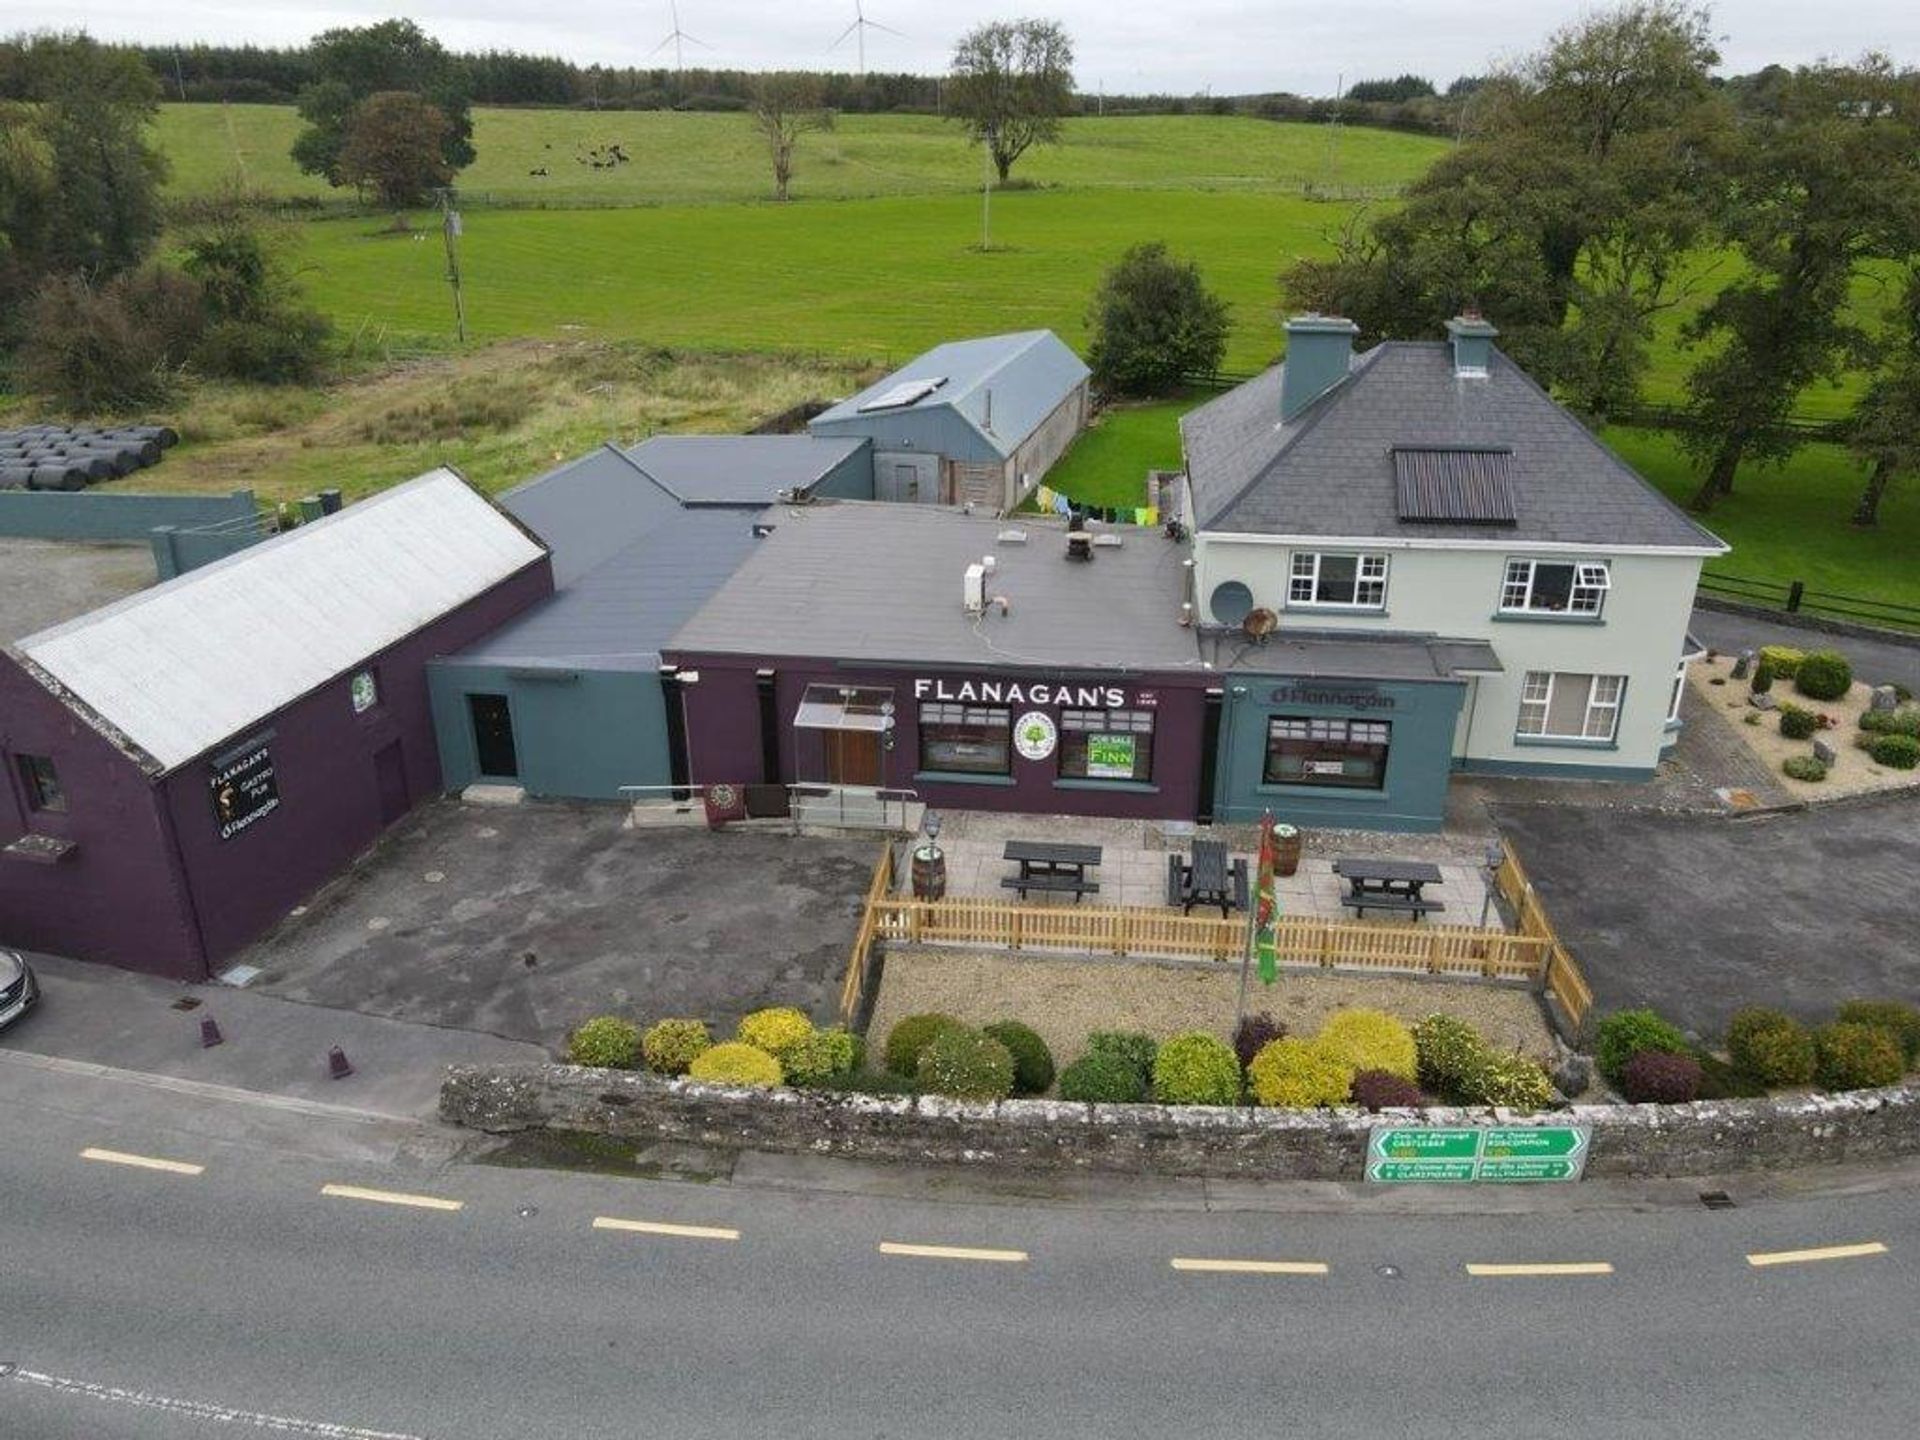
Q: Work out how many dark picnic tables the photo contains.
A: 3